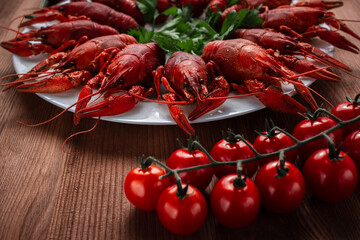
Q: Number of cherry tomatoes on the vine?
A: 11